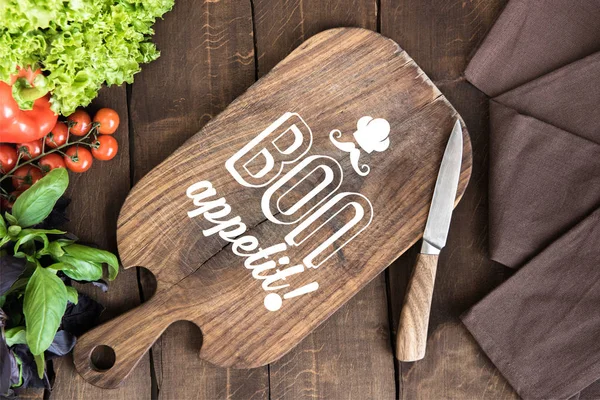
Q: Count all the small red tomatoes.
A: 10